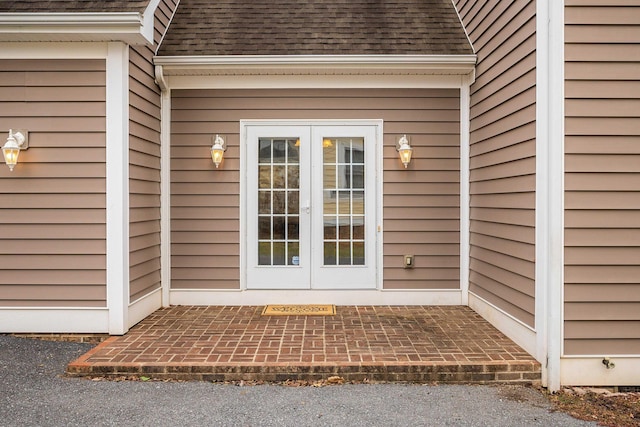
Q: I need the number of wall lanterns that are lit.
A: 3